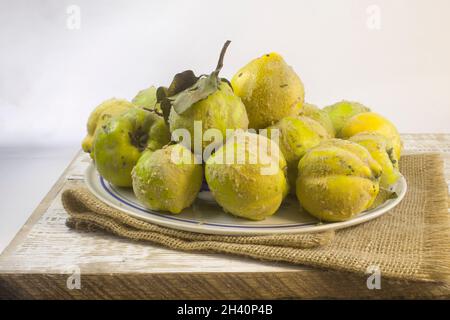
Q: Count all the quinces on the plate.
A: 13